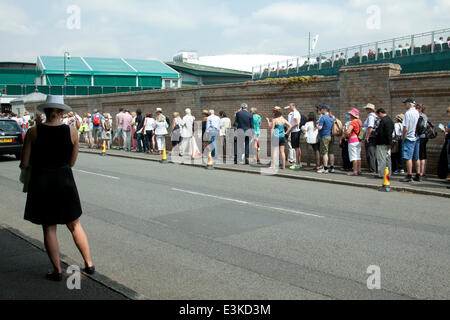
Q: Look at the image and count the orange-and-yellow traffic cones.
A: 4